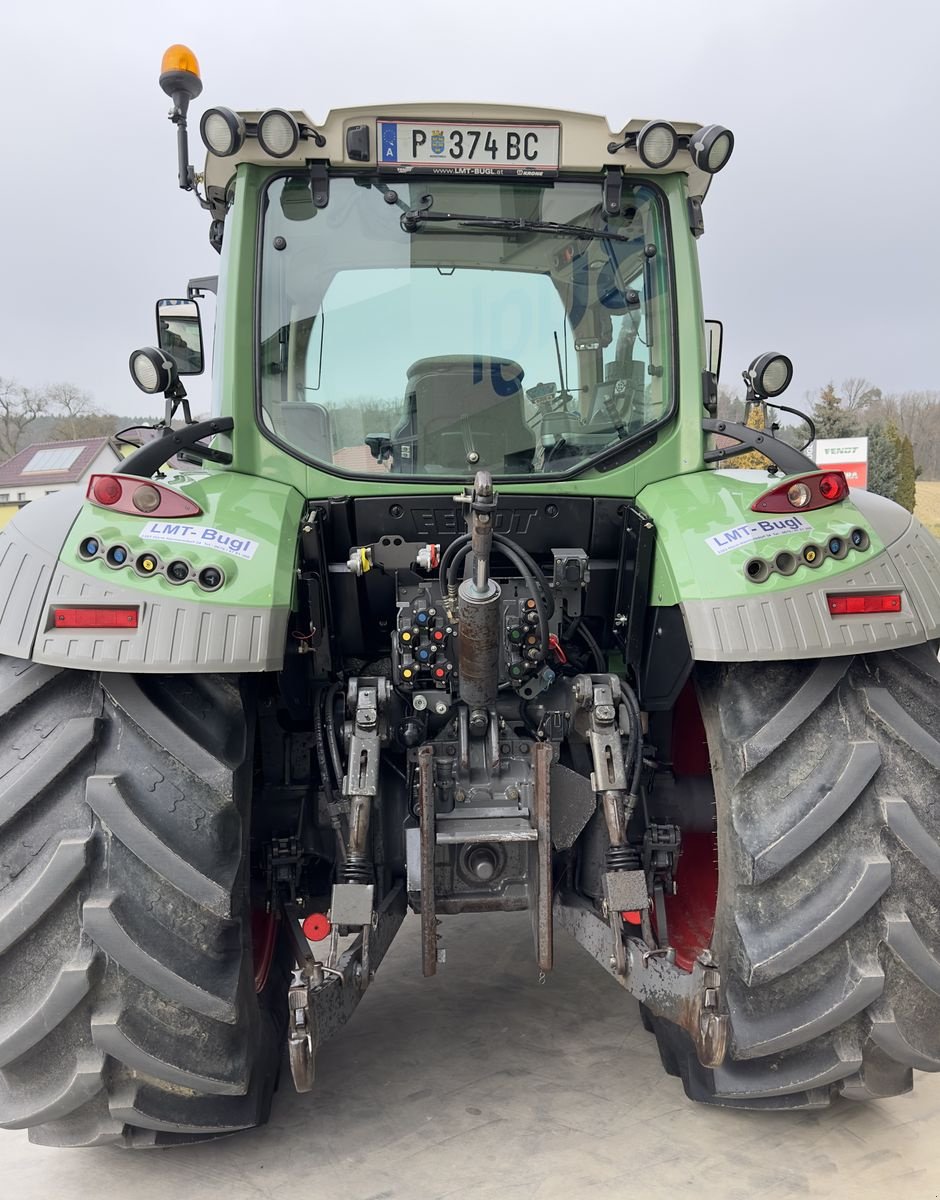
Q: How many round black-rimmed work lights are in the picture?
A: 6